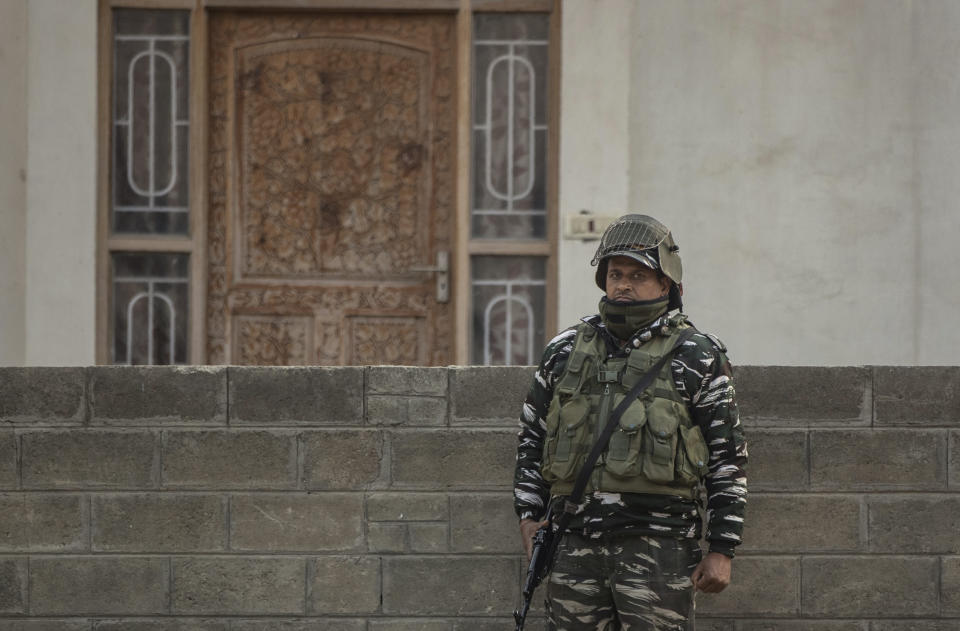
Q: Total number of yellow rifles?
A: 0